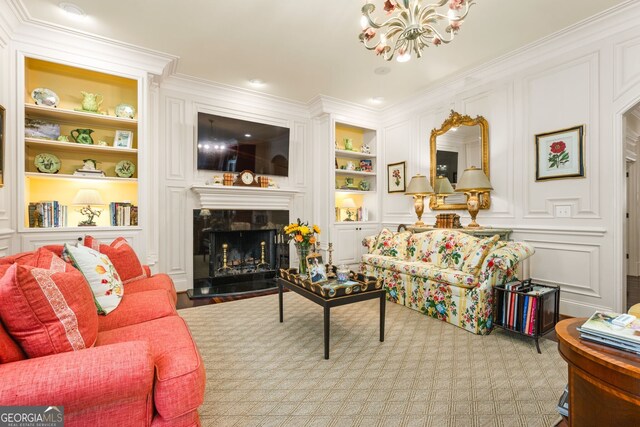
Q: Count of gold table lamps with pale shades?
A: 2